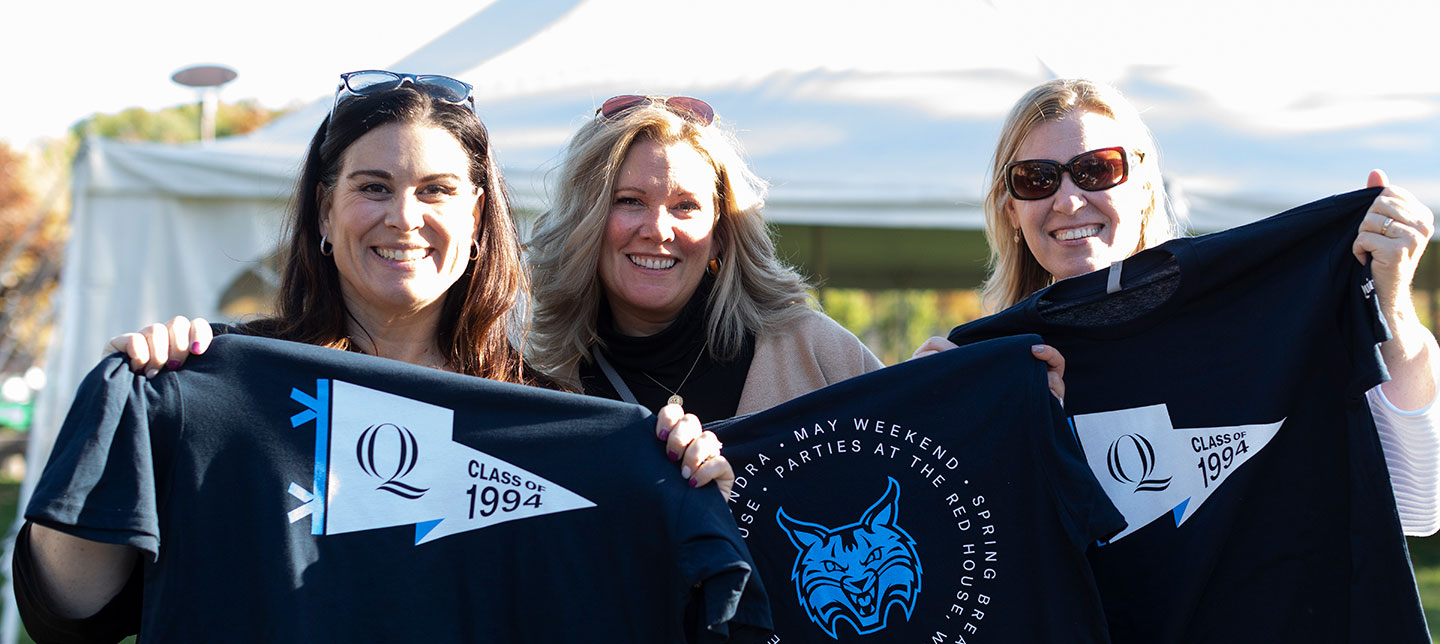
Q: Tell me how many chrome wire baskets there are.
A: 0